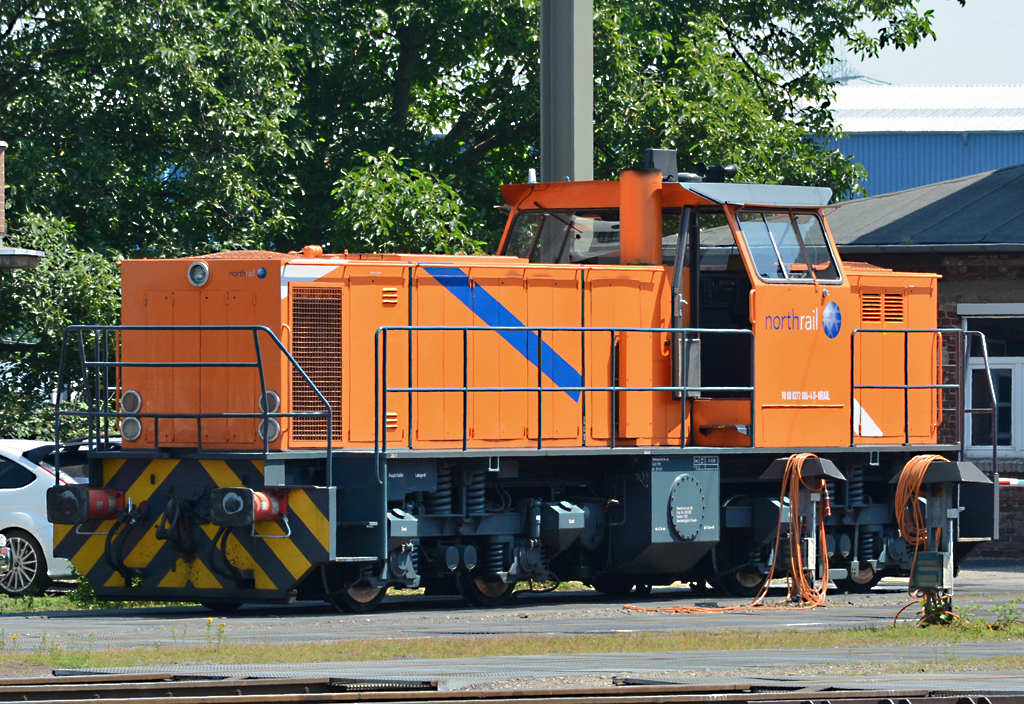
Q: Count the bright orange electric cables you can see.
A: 2